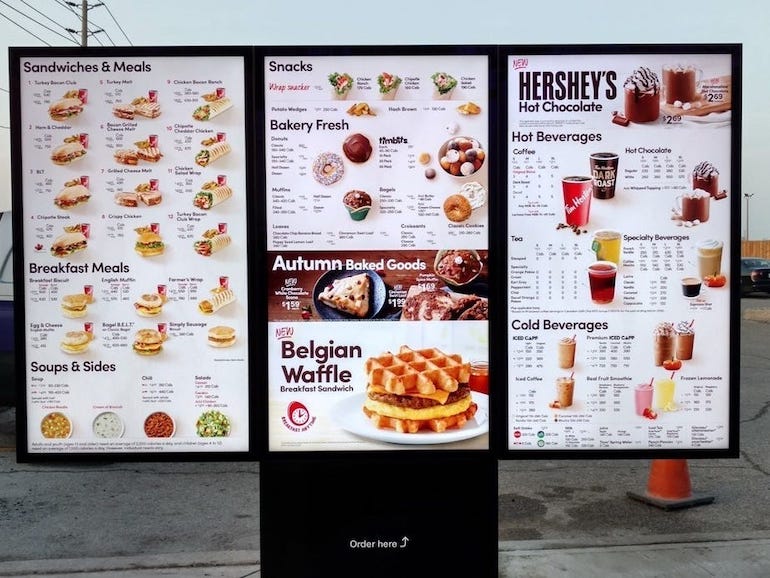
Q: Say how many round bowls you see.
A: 5